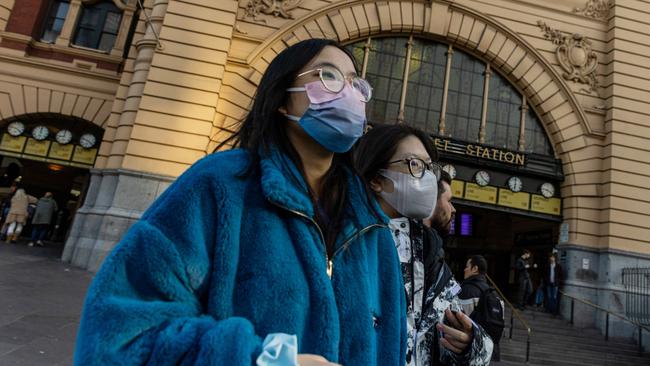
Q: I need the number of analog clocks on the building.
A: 8